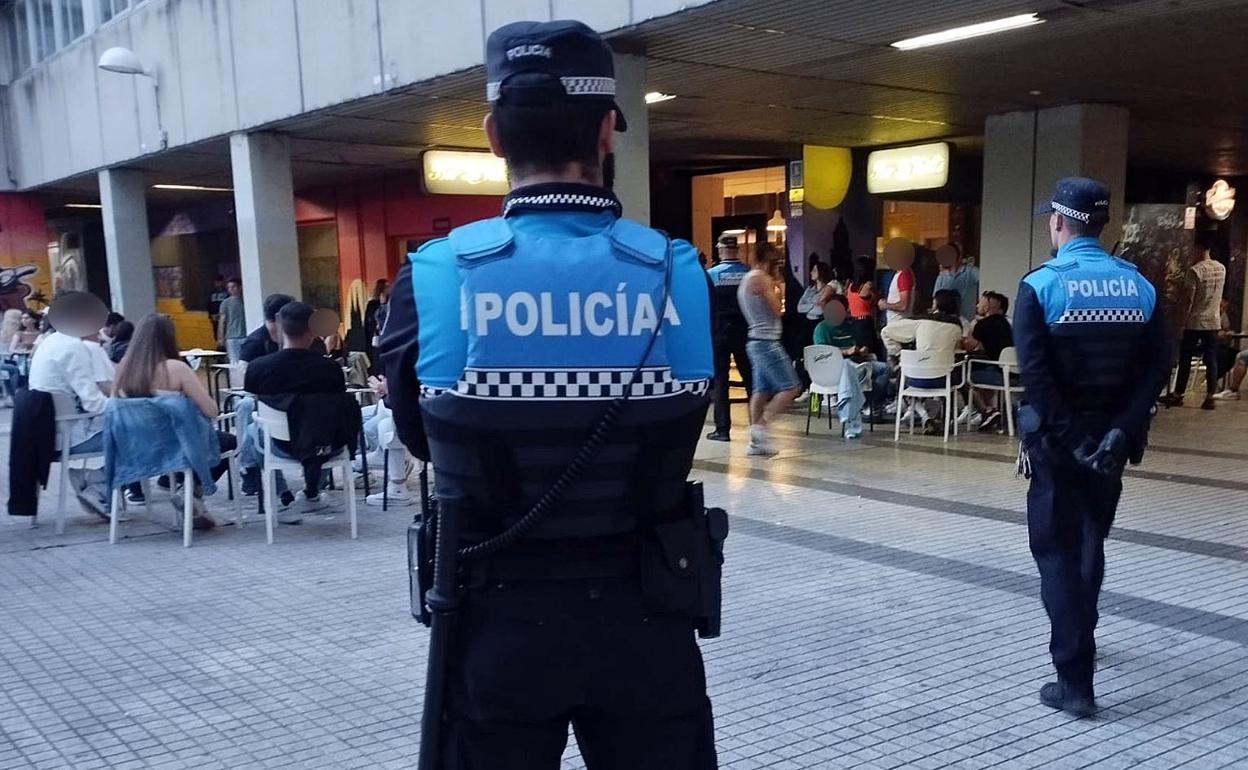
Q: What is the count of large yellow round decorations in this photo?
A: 1